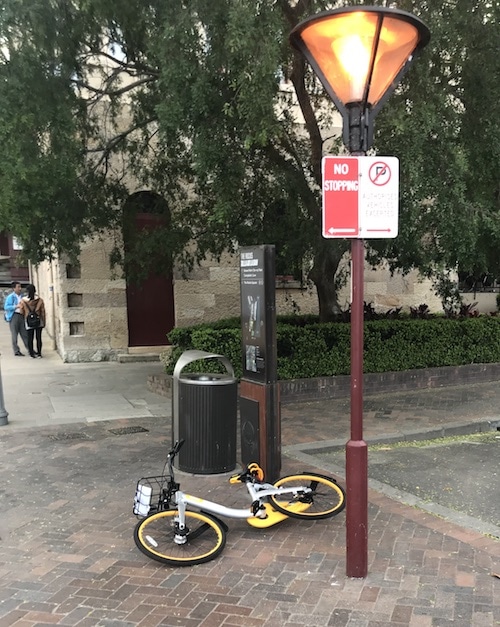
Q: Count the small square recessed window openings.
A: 3